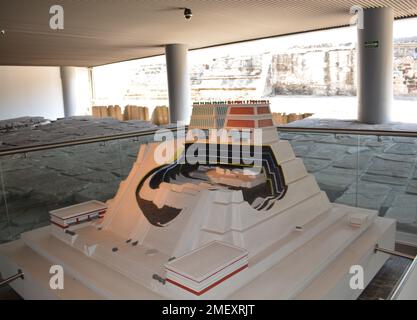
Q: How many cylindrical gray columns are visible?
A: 3